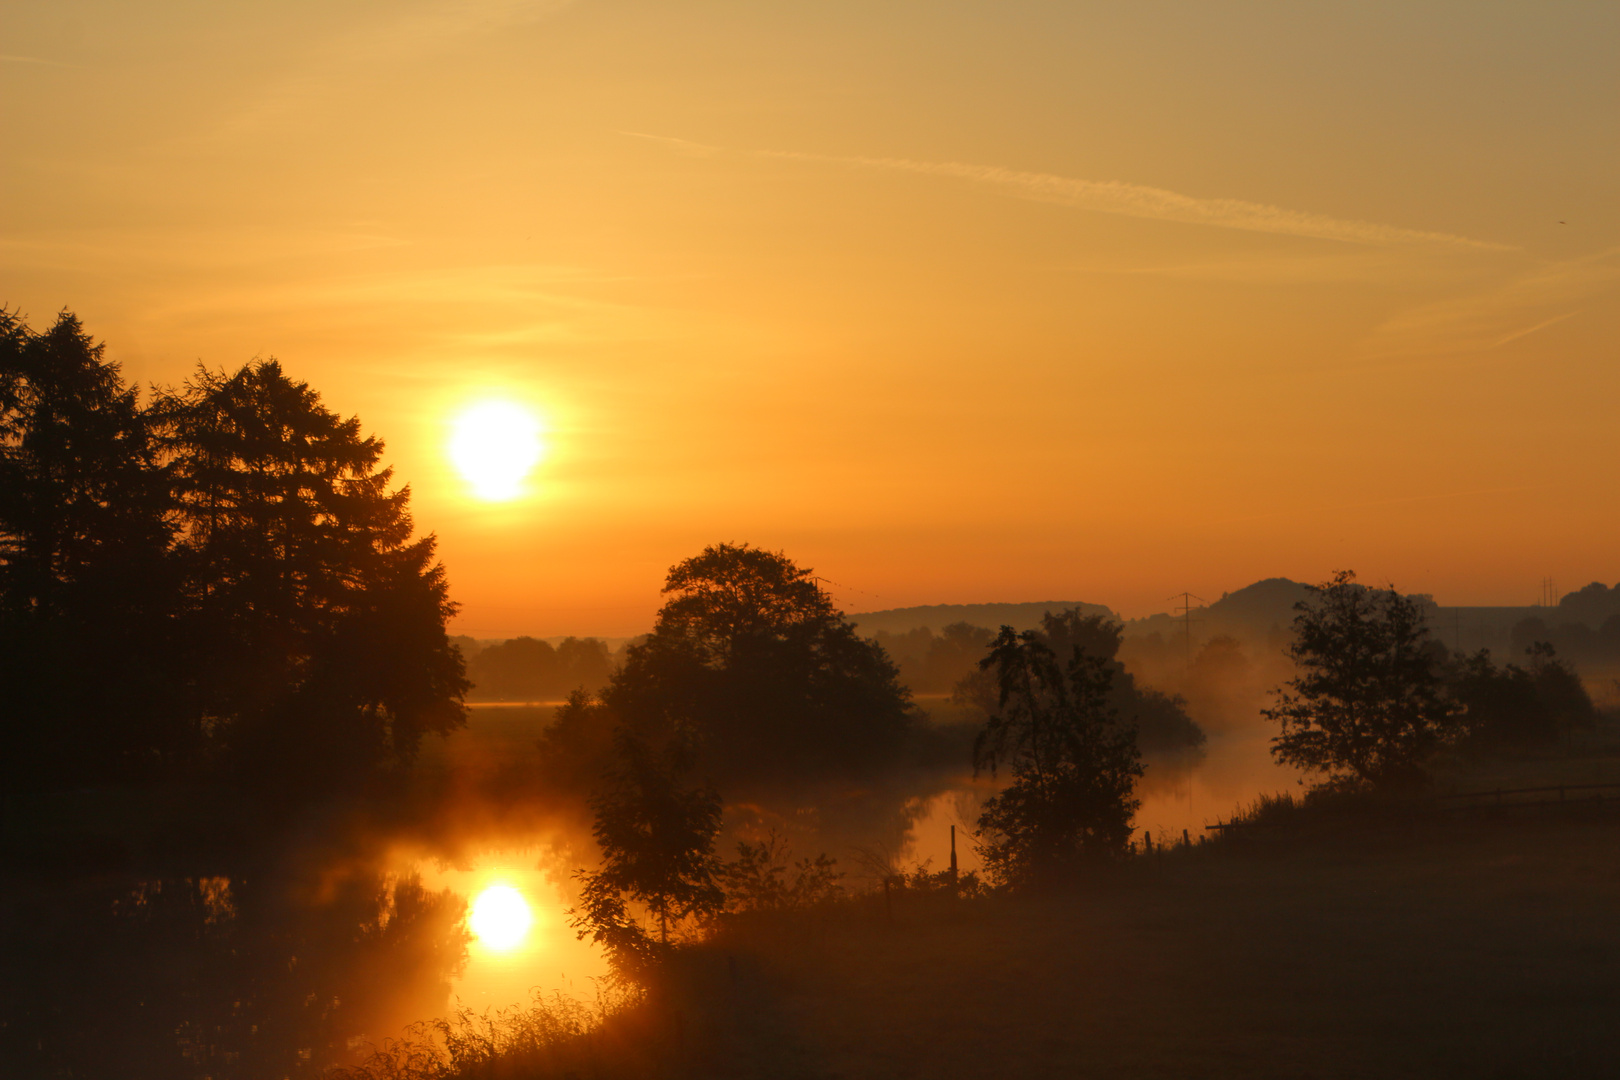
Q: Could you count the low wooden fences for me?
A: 1